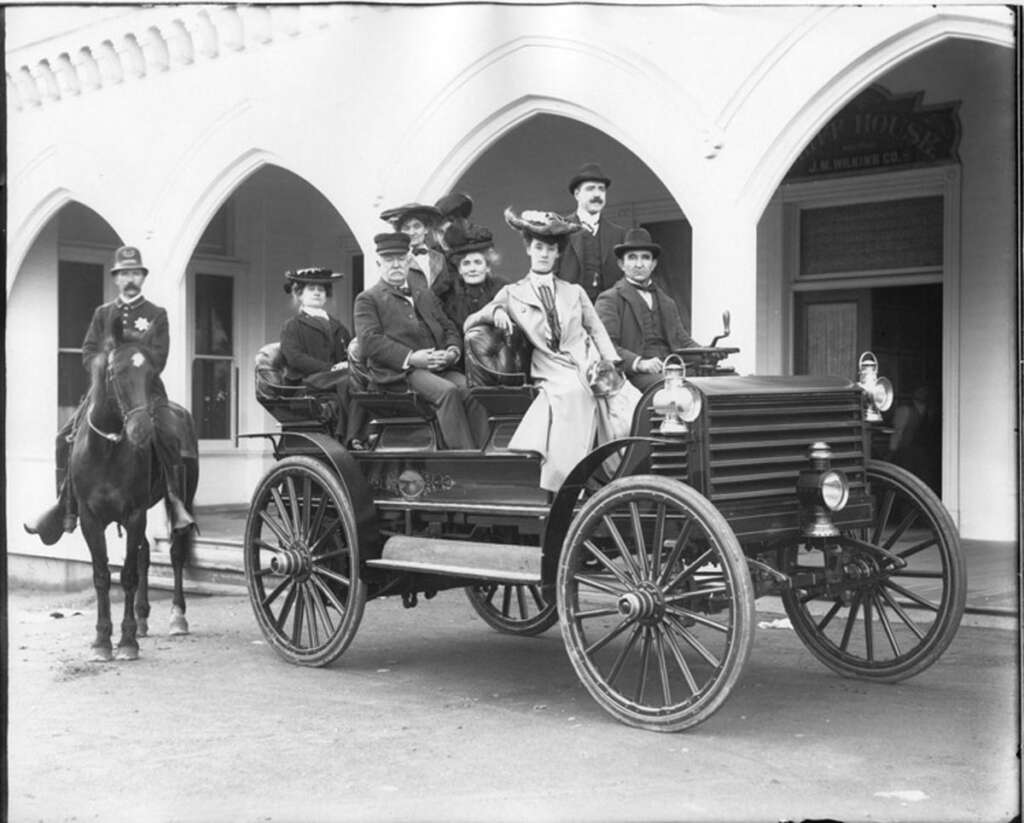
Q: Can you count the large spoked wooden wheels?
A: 4